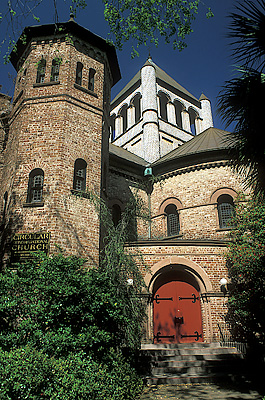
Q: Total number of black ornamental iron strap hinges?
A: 4